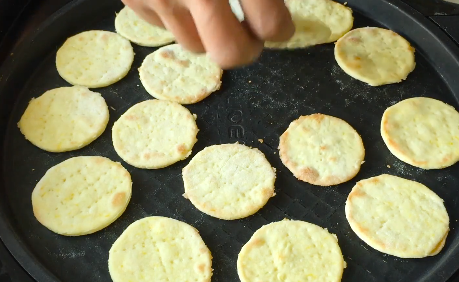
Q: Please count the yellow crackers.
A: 14